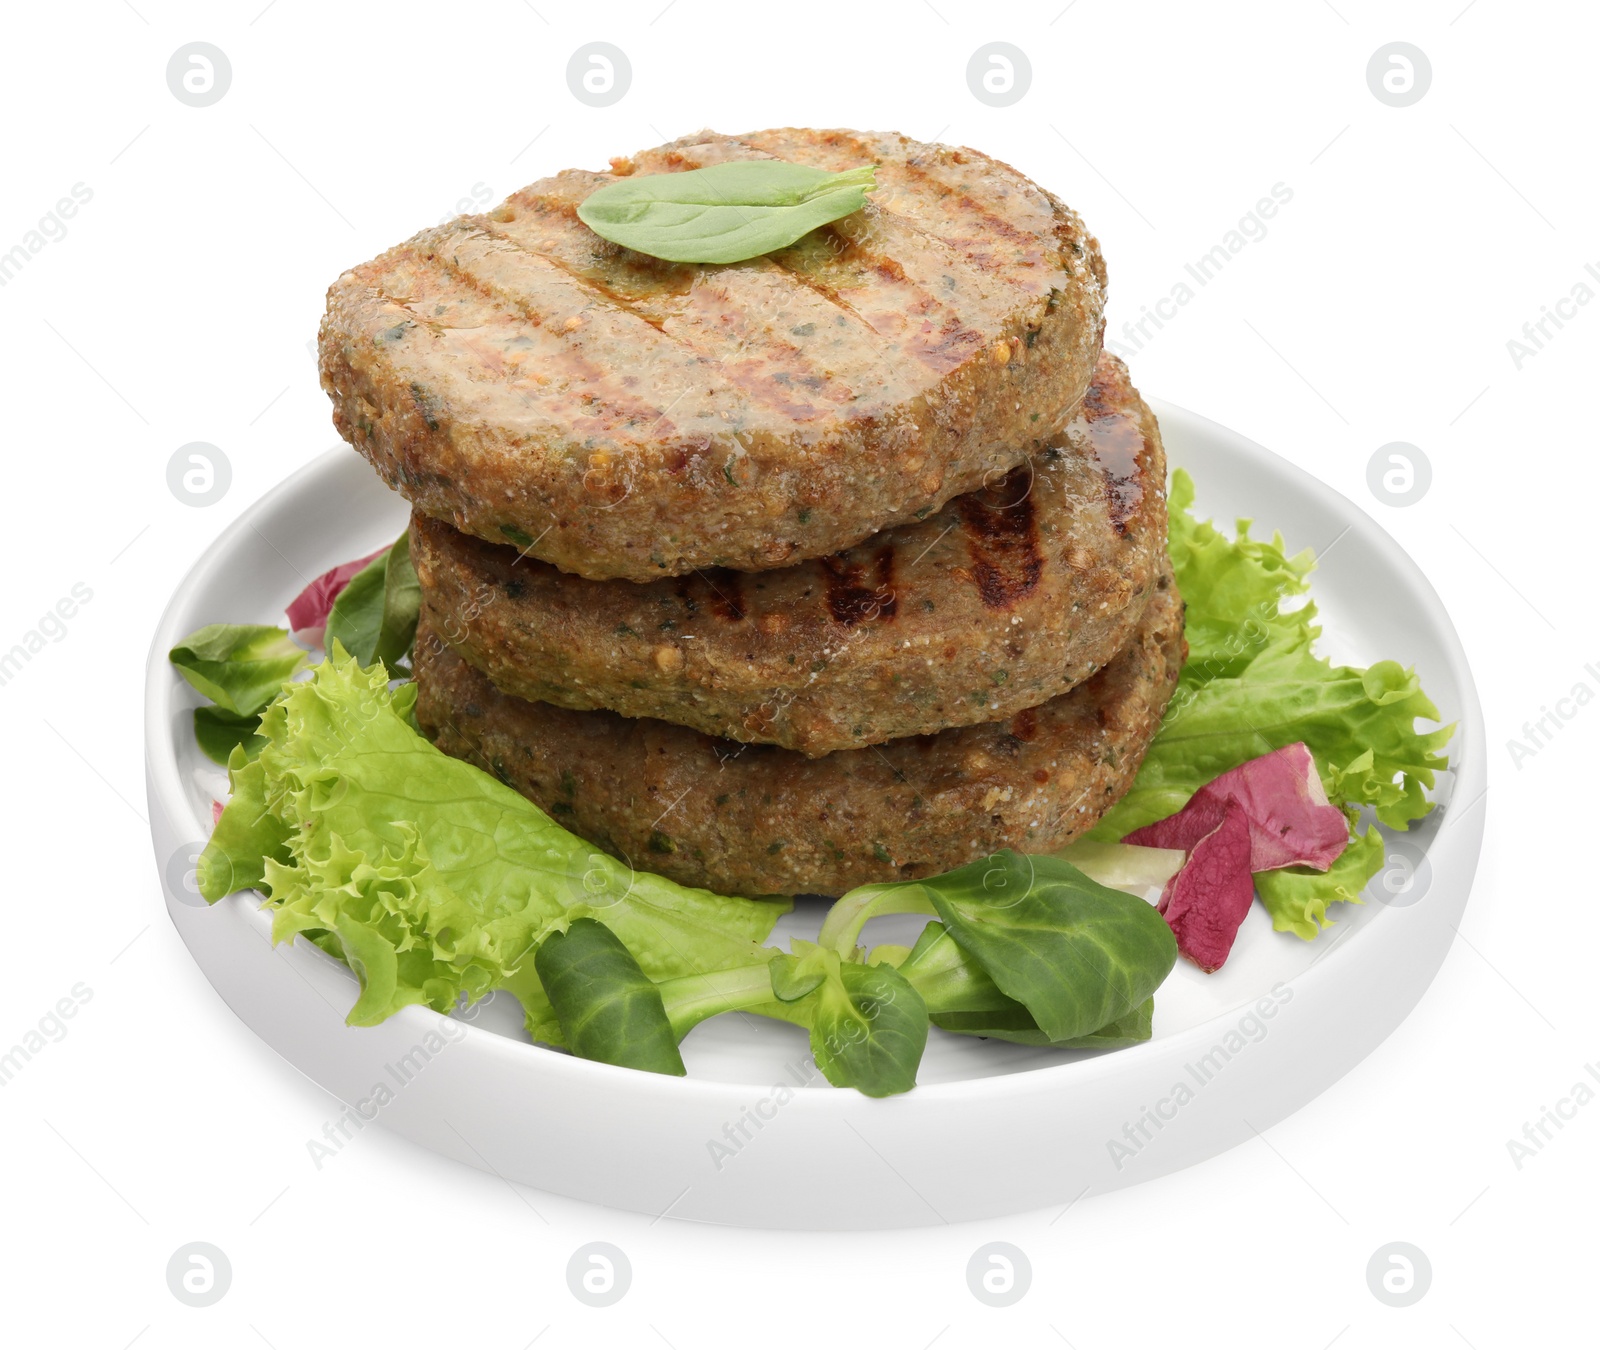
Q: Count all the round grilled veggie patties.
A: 3